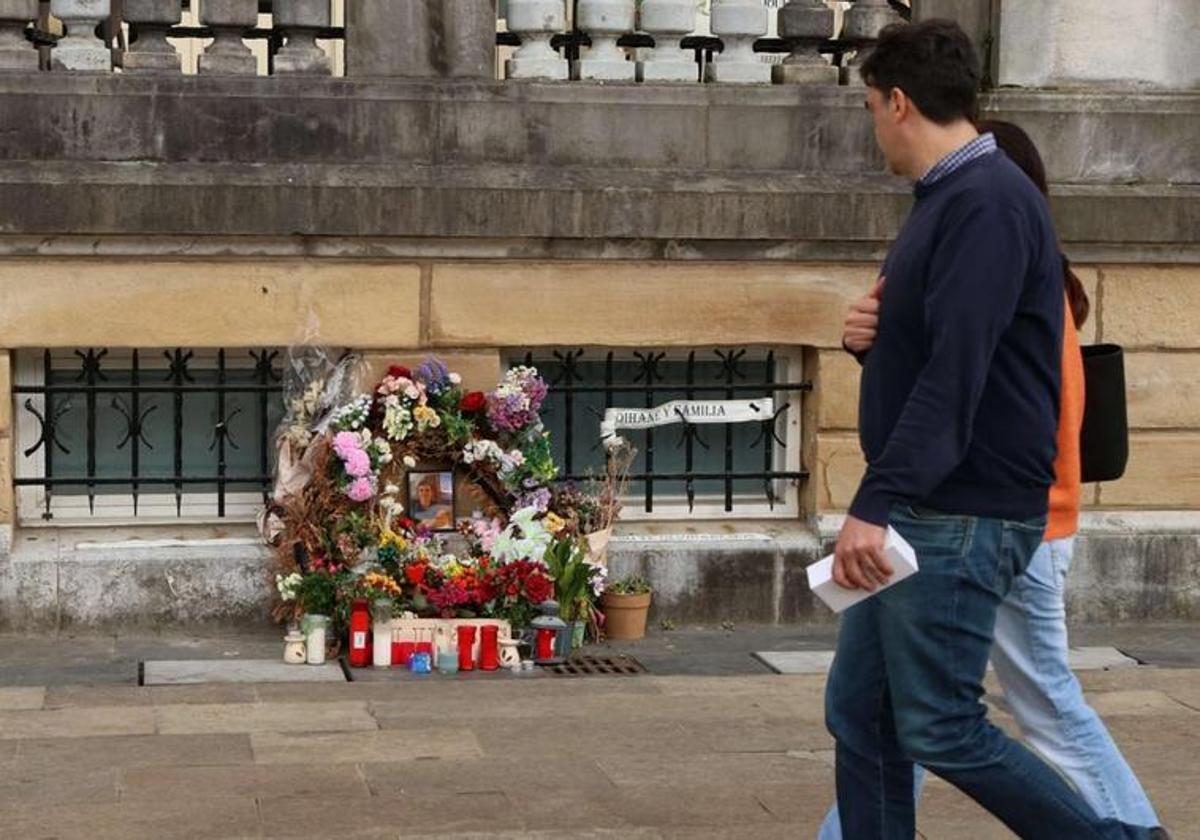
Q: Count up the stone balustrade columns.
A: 11